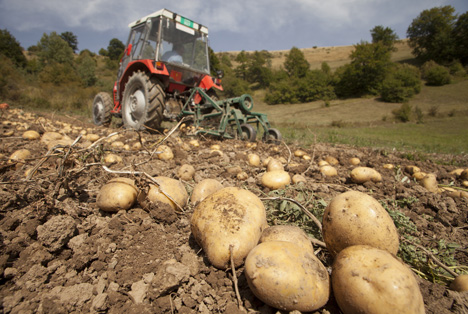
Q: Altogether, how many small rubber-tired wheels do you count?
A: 2